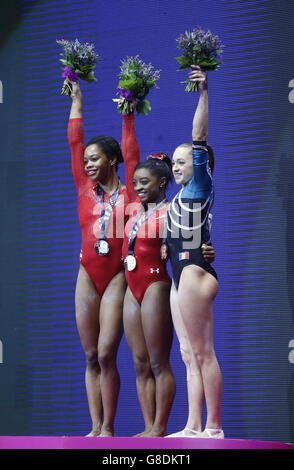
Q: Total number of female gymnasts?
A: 3